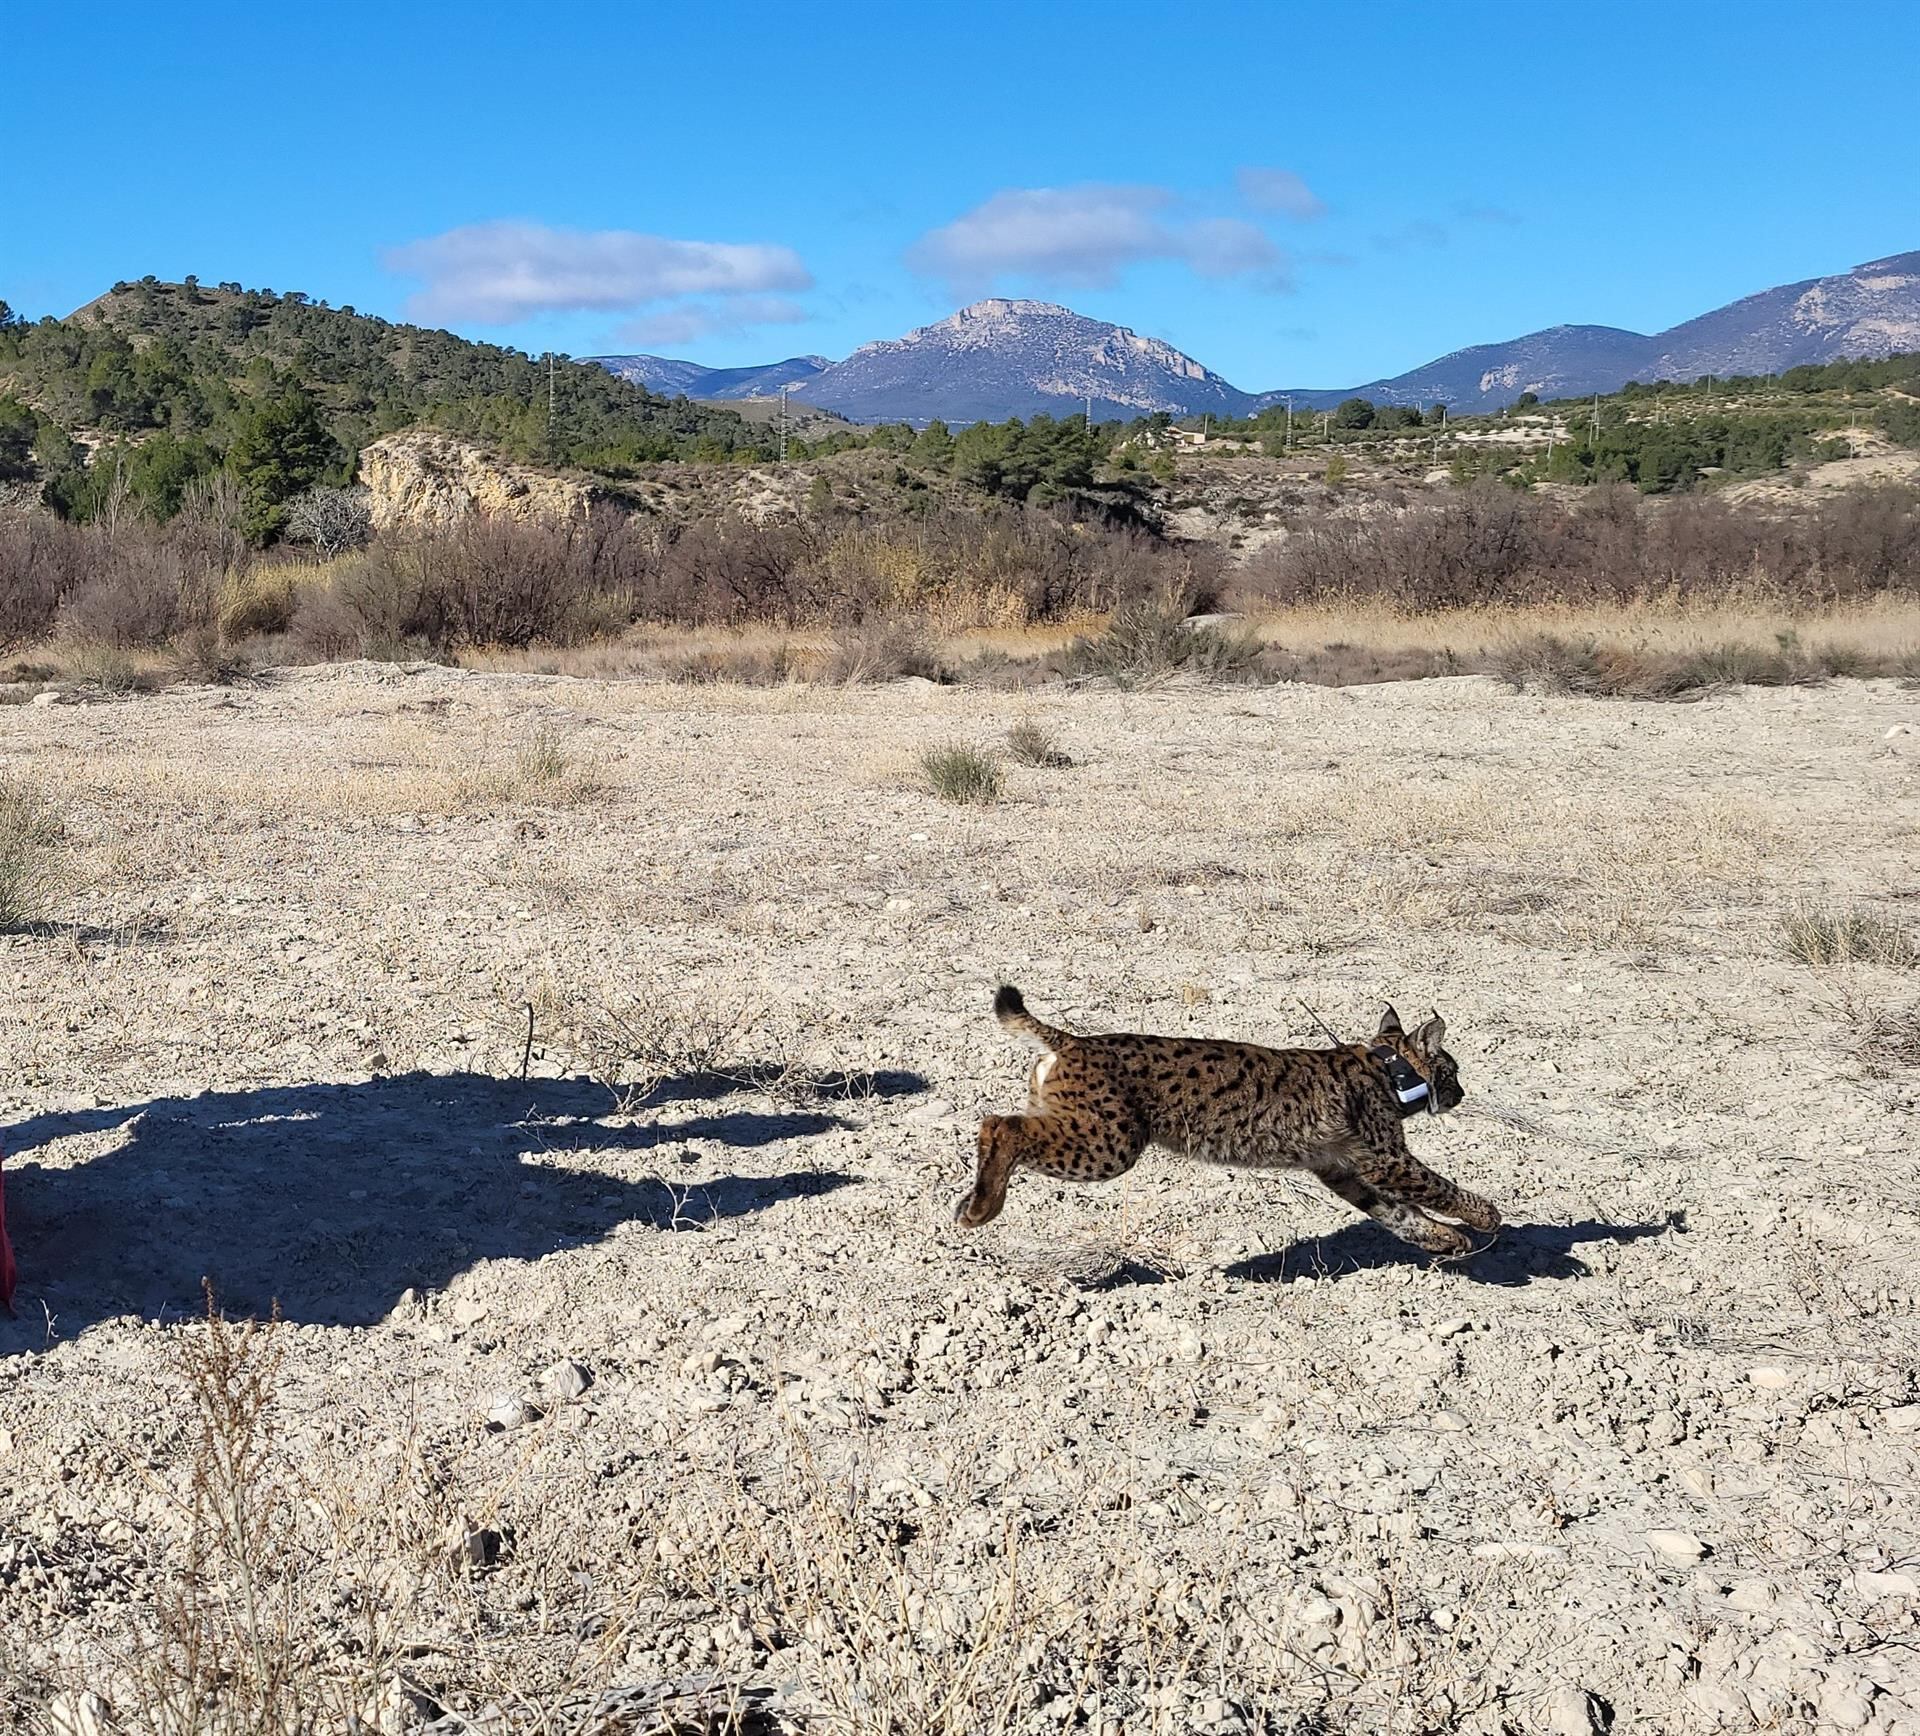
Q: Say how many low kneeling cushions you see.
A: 0